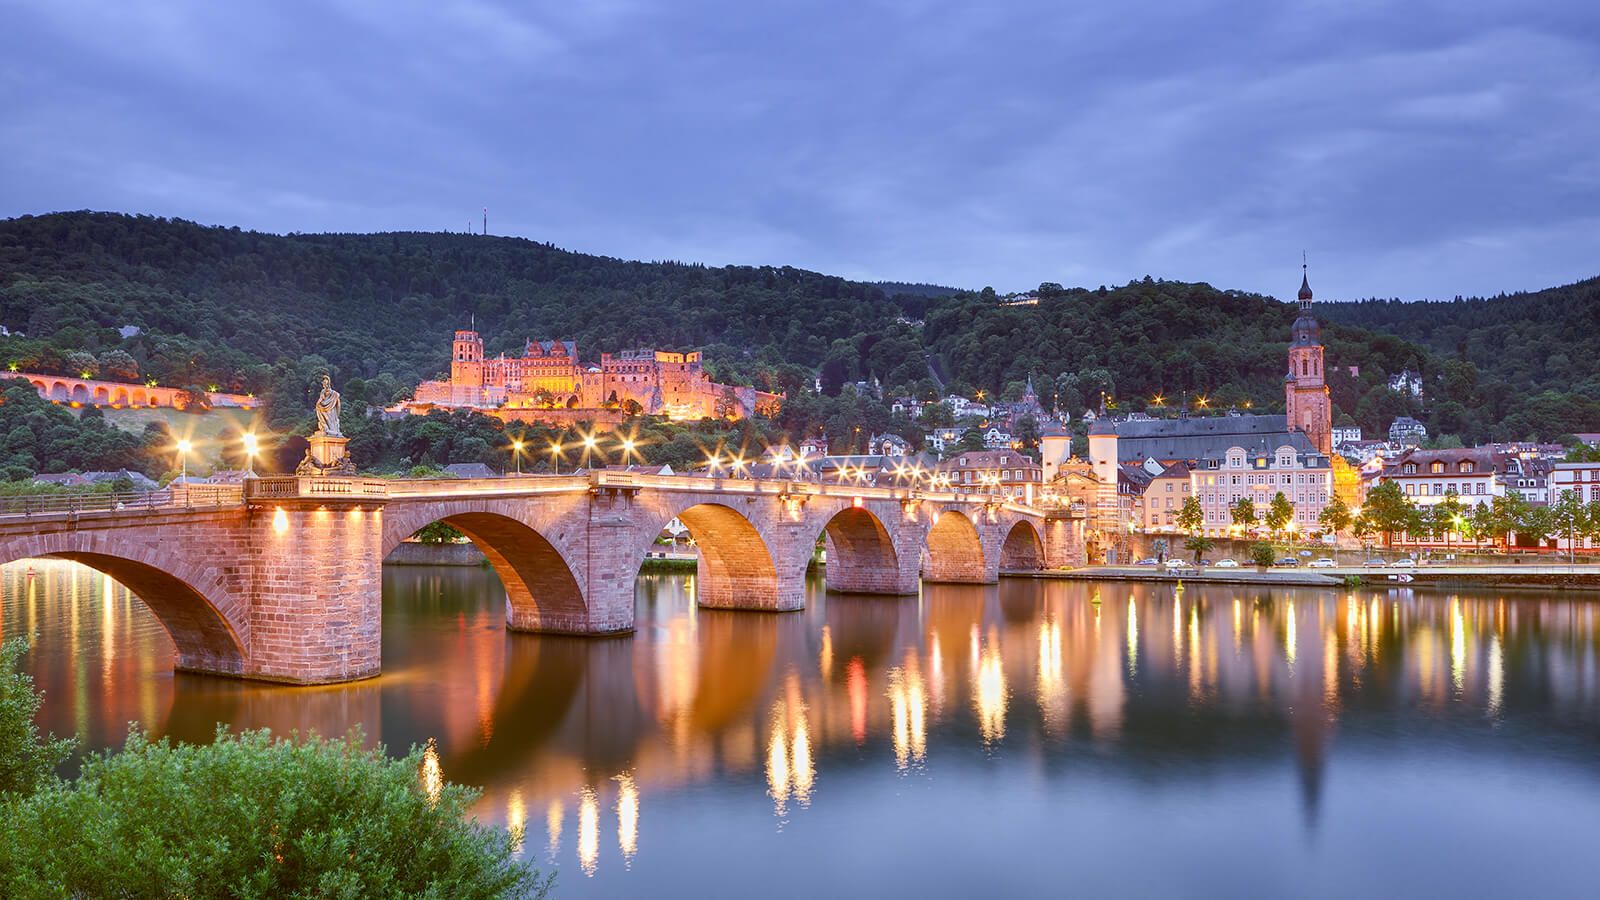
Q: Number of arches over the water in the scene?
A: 6